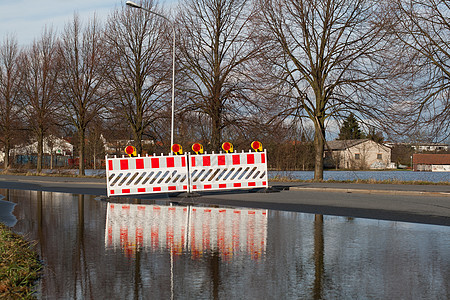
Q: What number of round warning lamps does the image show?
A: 5